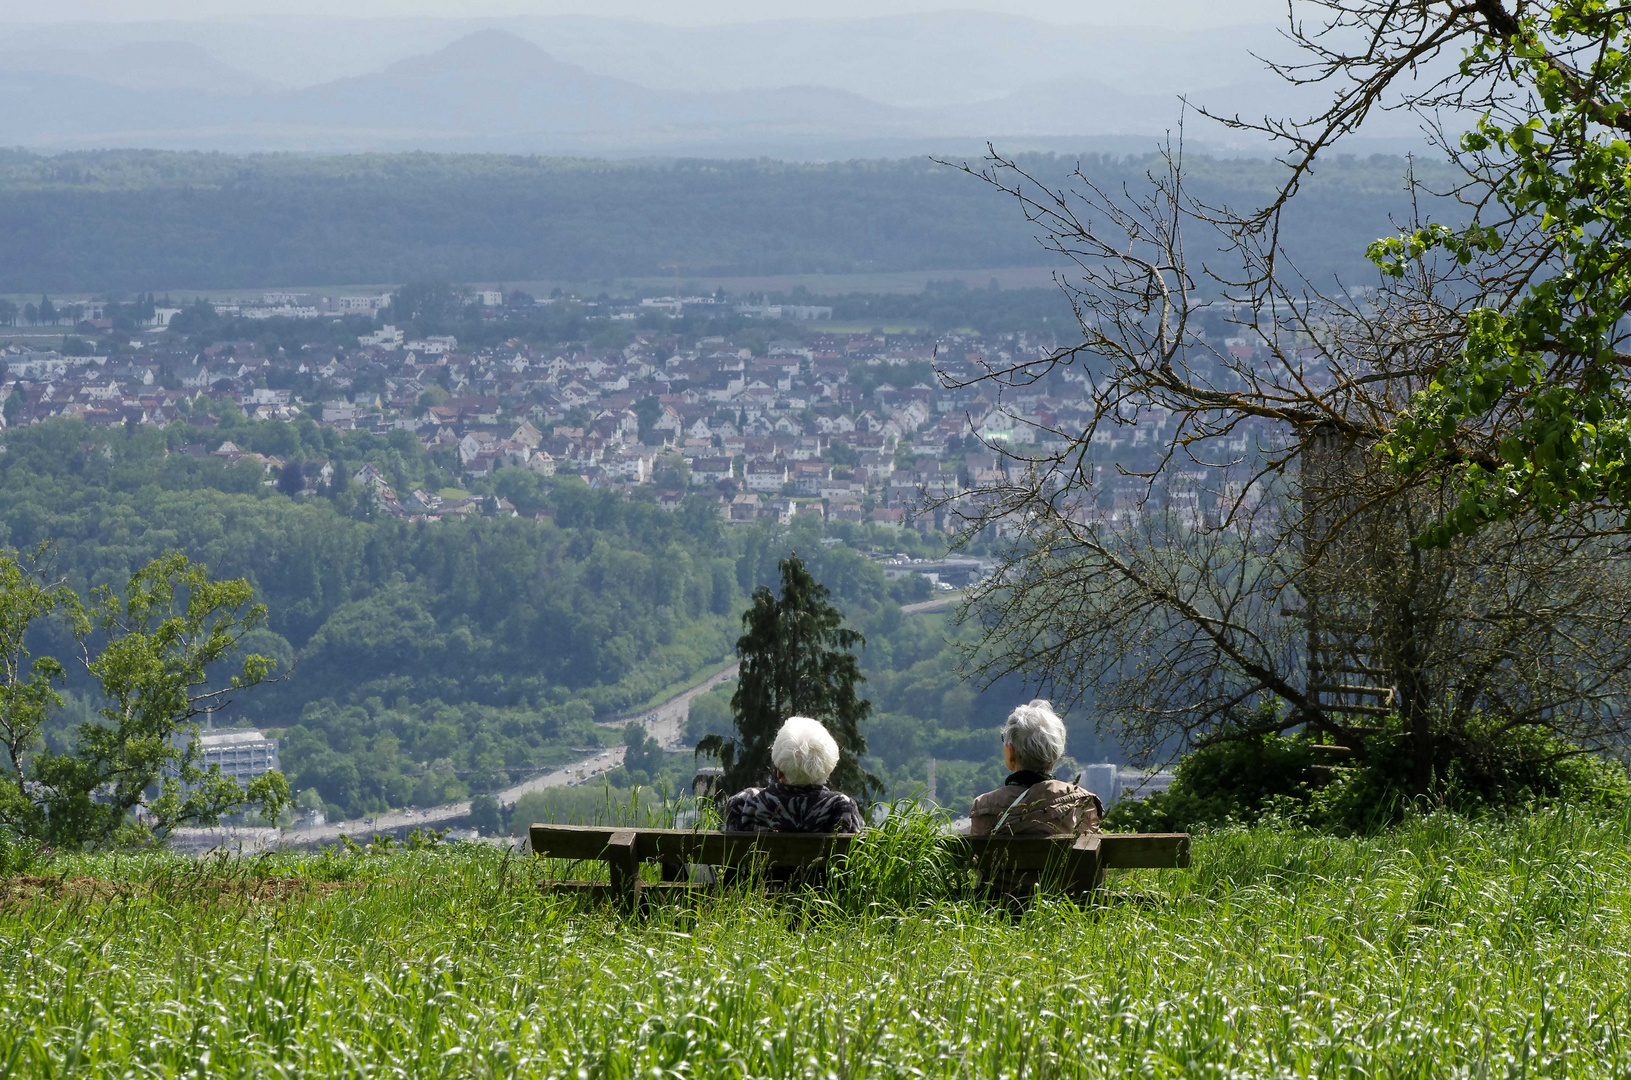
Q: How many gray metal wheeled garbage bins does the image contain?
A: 0